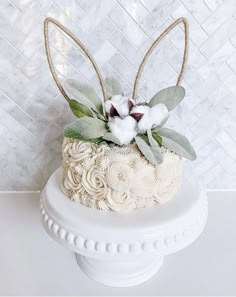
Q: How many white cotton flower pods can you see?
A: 3